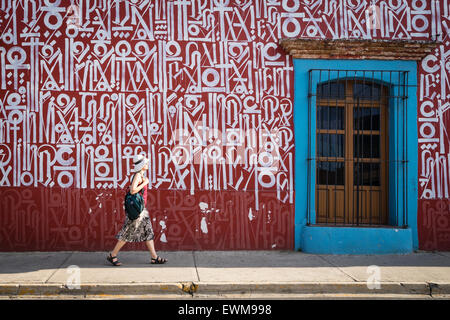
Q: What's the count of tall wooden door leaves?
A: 2